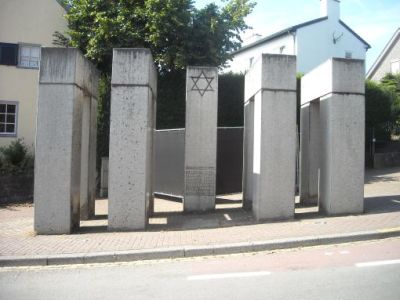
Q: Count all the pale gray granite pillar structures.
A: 5